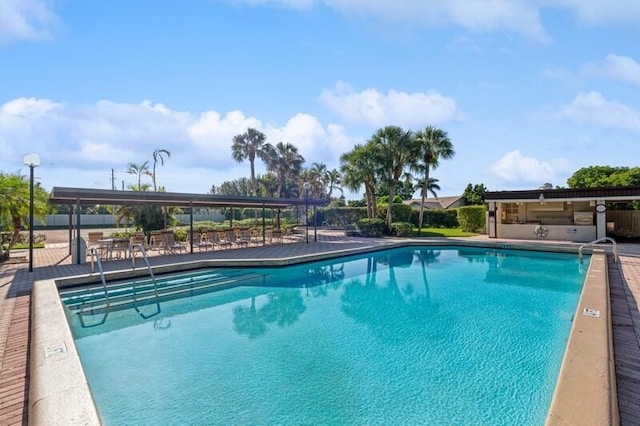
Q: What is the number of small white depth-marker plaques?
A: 2